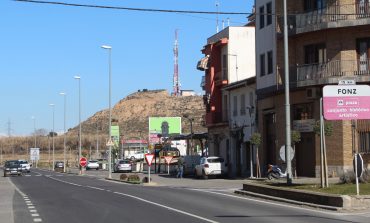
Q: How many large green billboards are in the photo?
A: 1